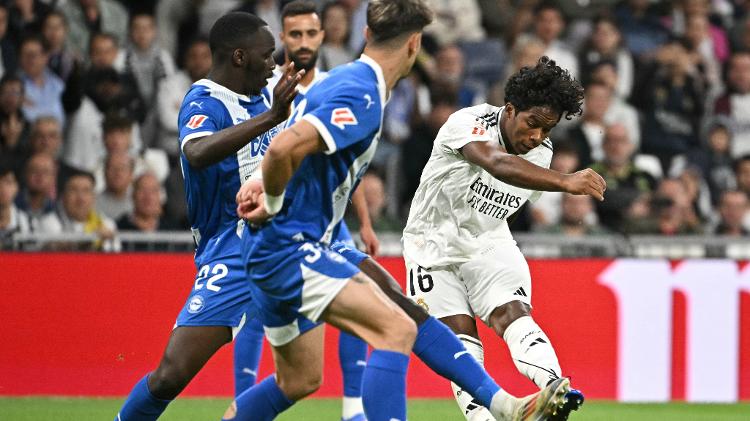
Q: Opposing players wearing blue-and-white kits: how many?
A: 3